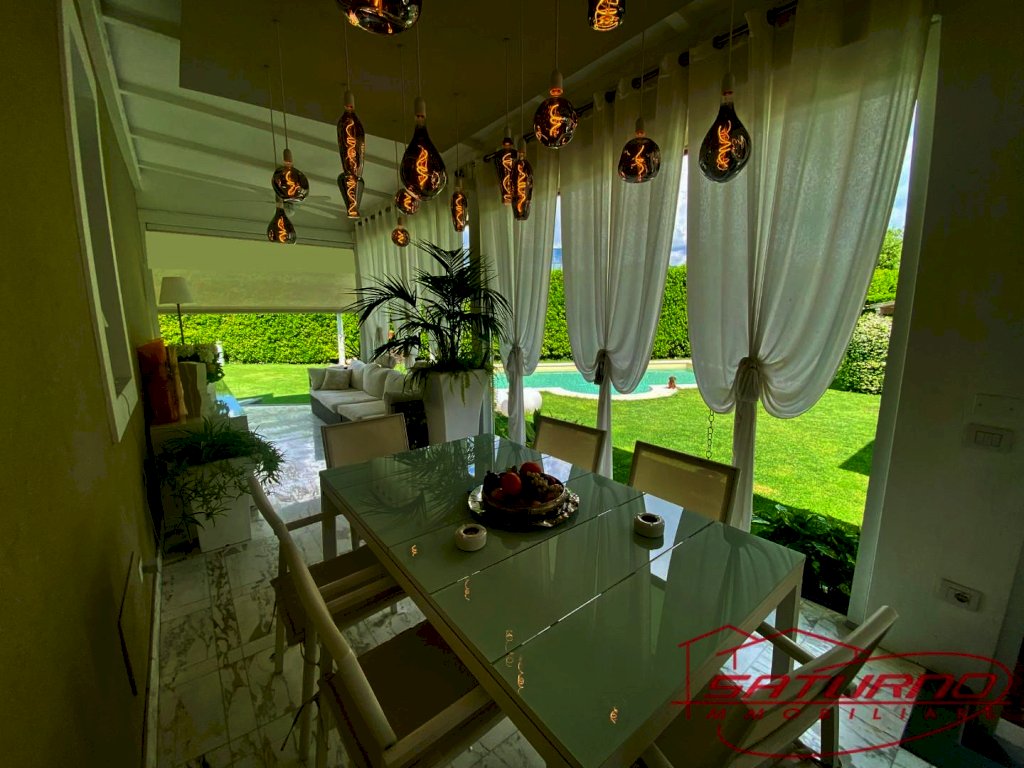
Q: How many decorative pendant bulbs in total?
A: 15